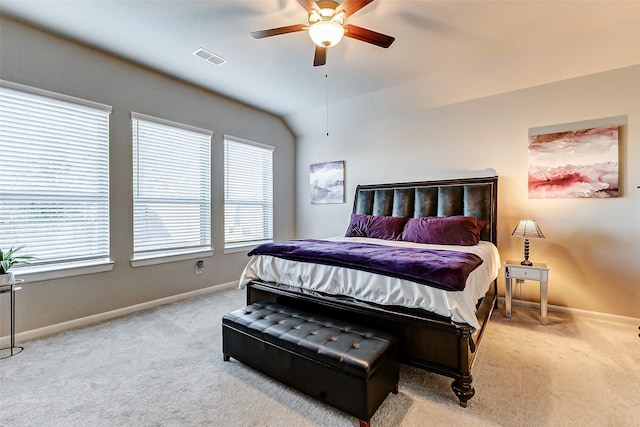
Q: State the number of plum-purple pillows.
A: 2